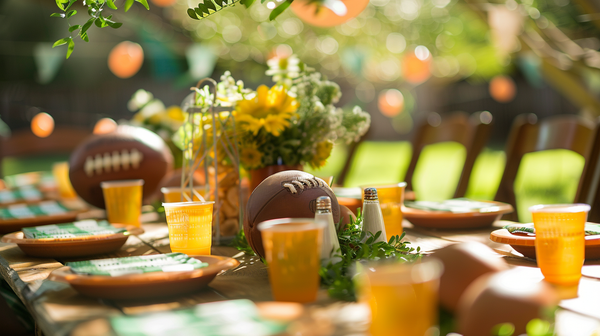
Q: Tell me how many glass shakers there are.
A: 2